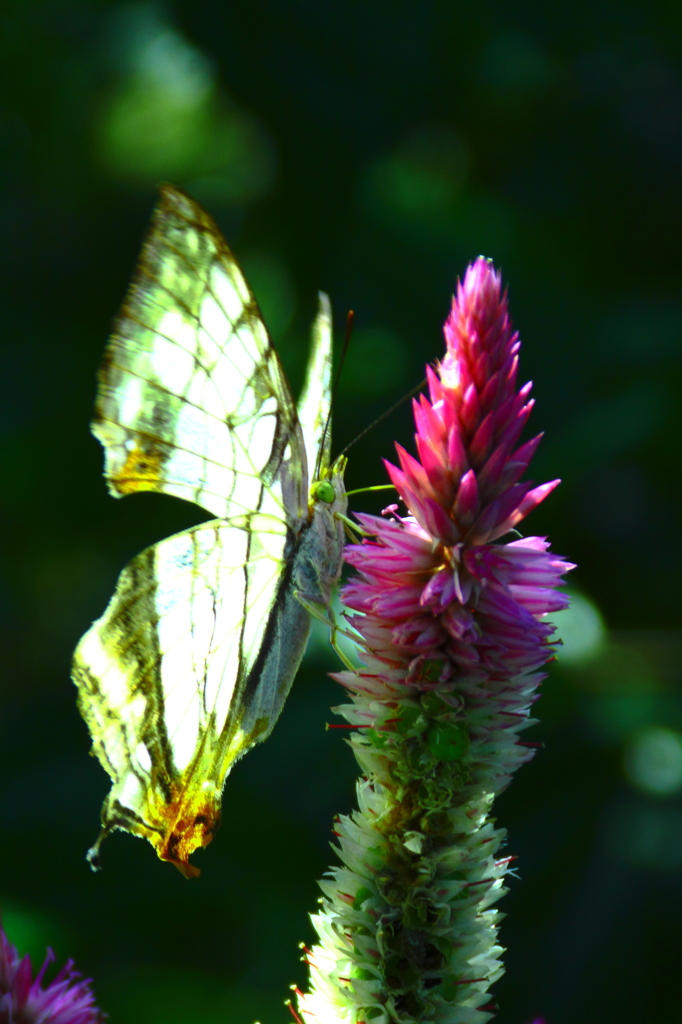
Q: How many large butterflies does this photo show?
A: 1